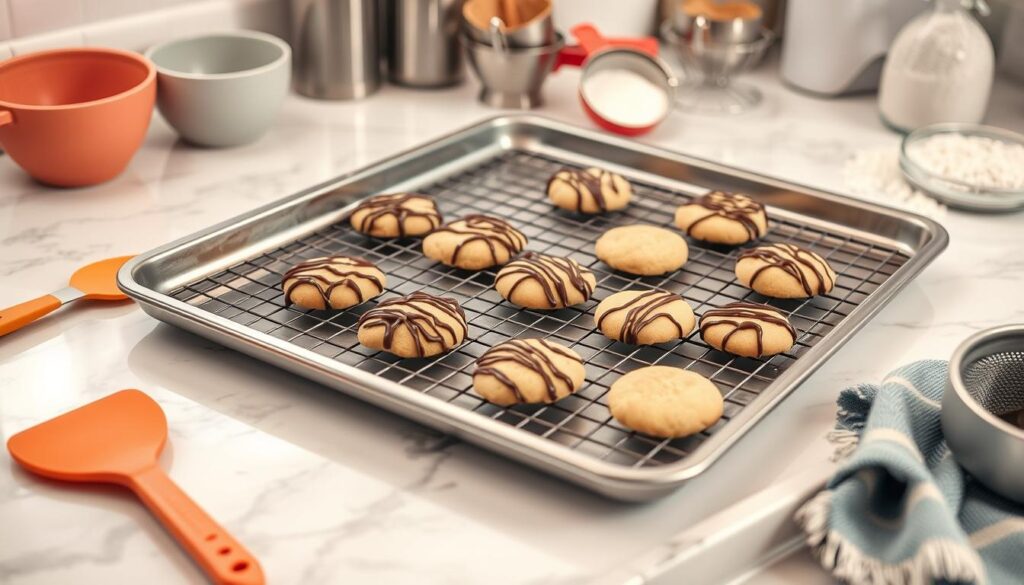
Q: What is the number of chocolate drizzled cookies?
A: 11